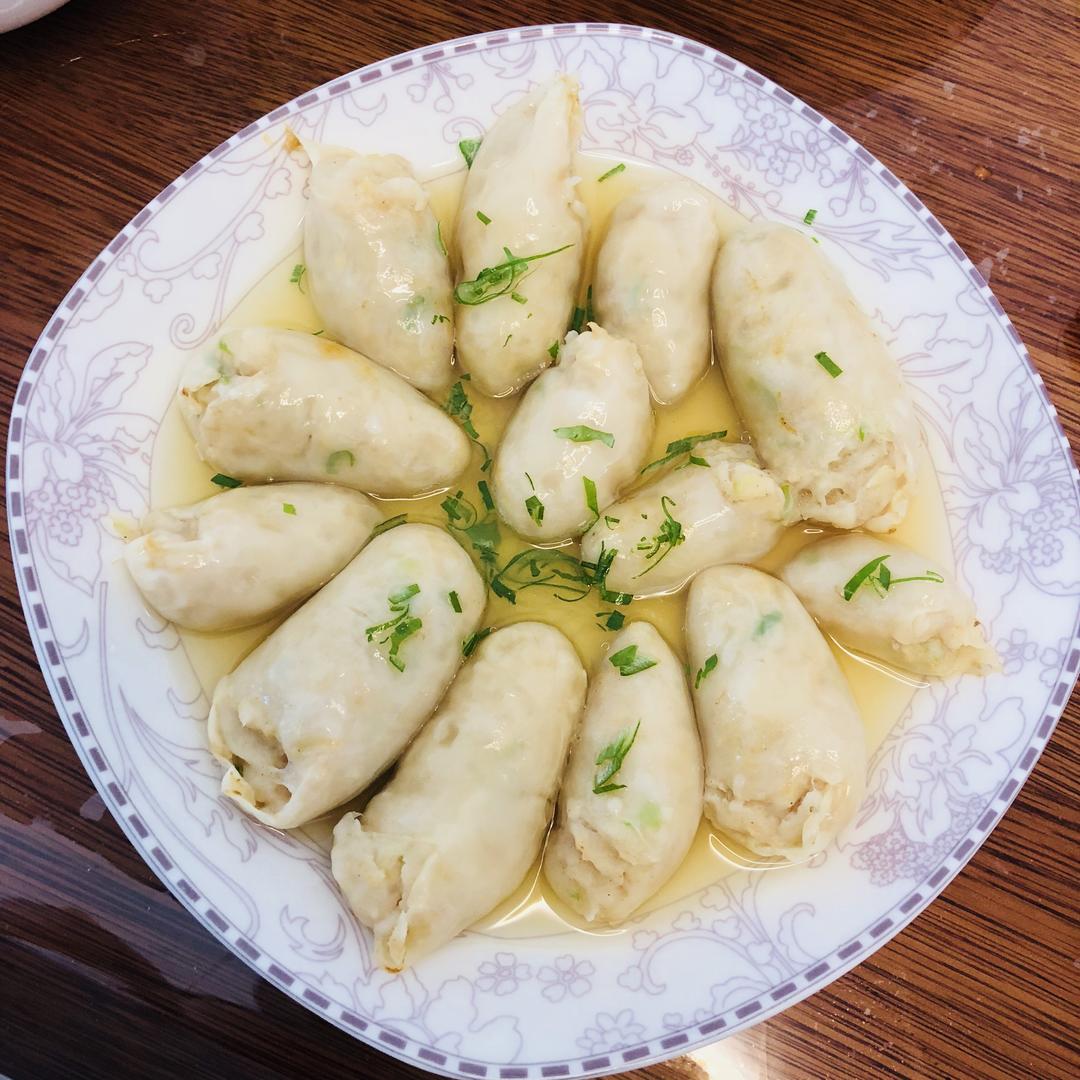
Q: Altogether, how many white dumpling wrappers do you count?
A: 13